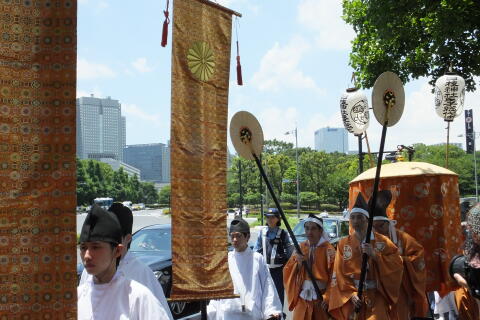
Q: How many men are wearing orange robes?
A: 3